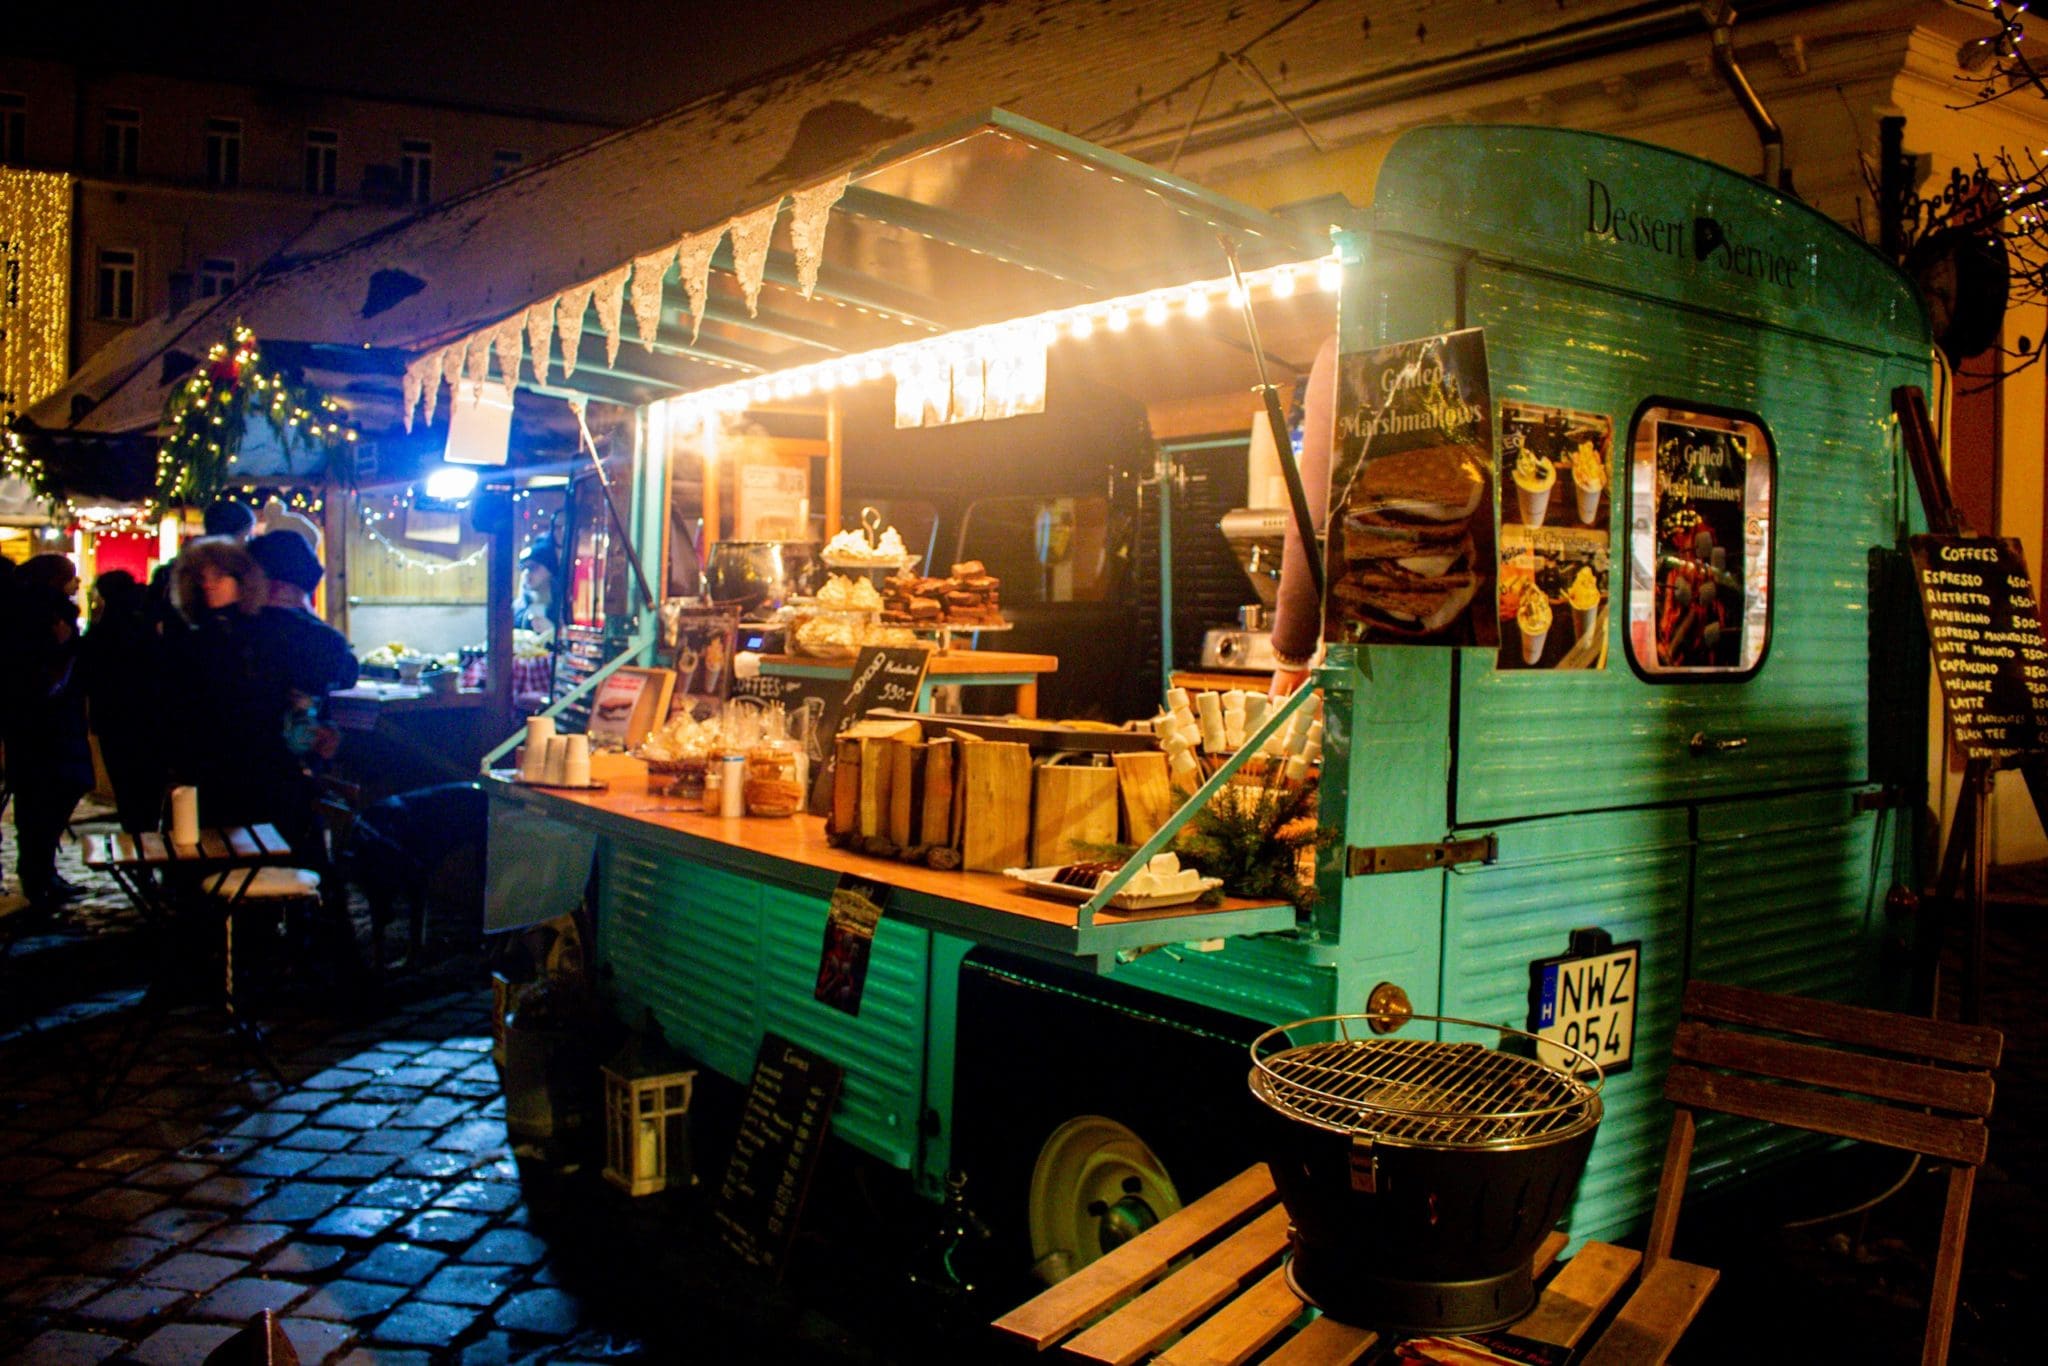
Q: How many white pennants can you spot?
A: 12